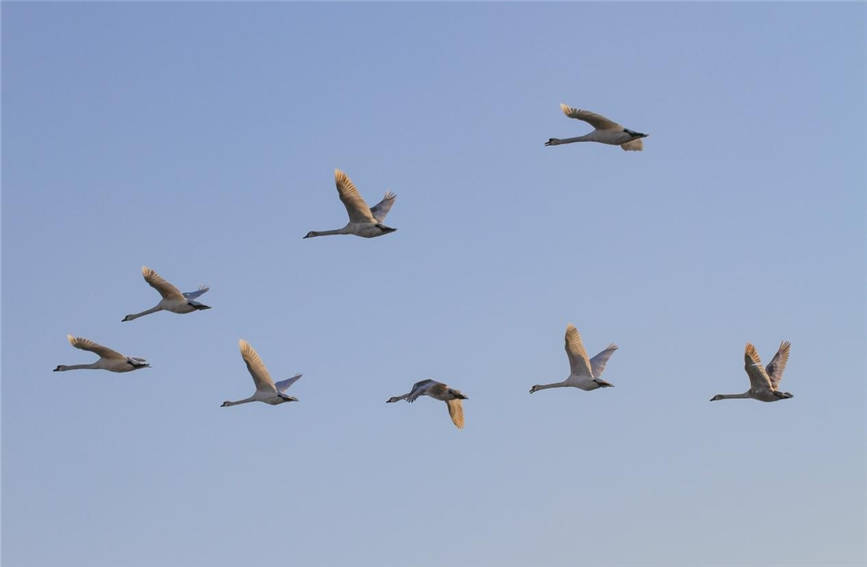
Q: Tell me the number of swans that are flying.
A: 8